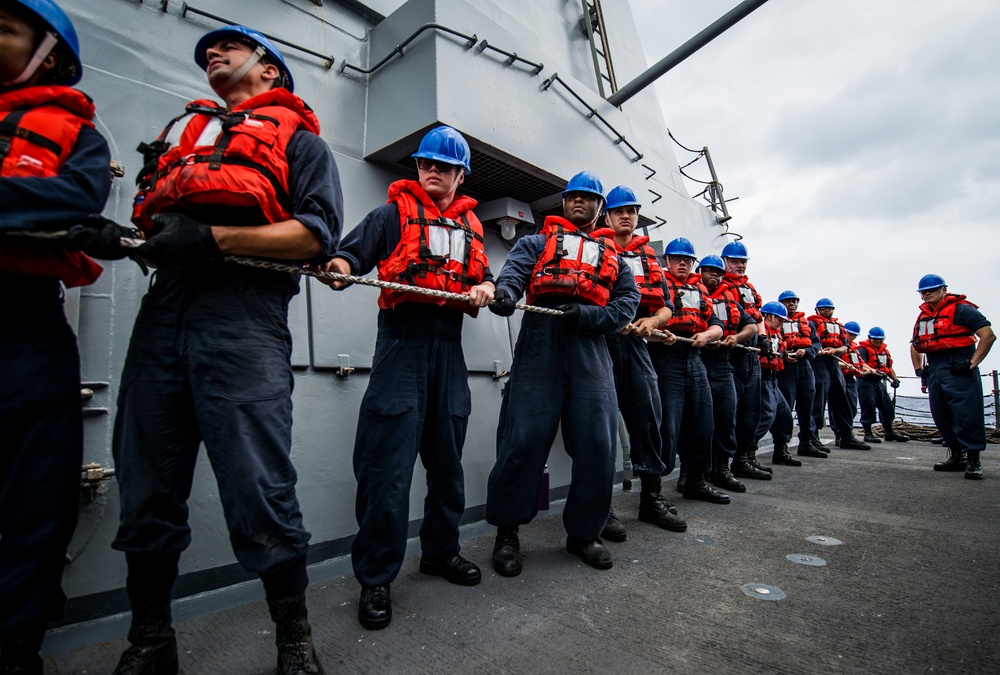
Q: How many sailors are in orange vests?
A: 14